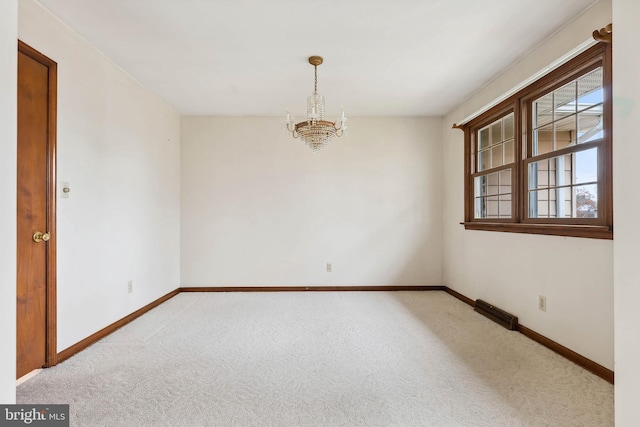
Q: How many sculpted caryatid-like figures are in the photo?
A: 0